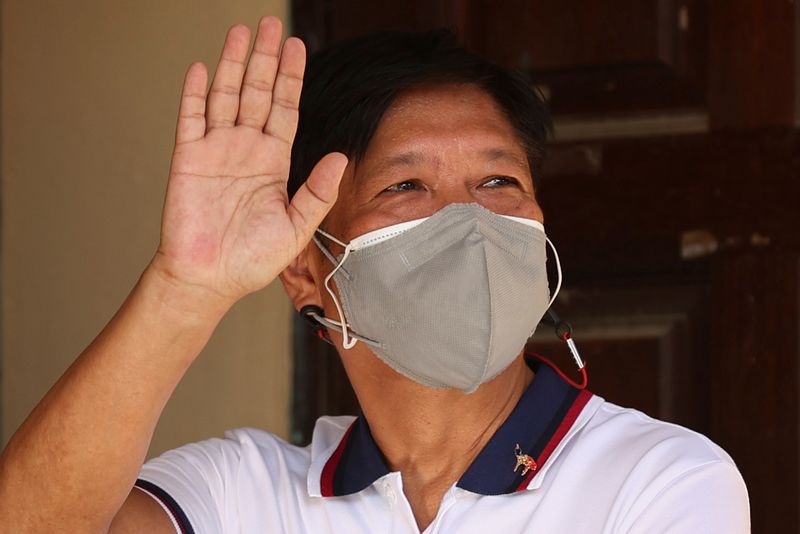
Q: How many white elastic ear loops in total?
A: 2